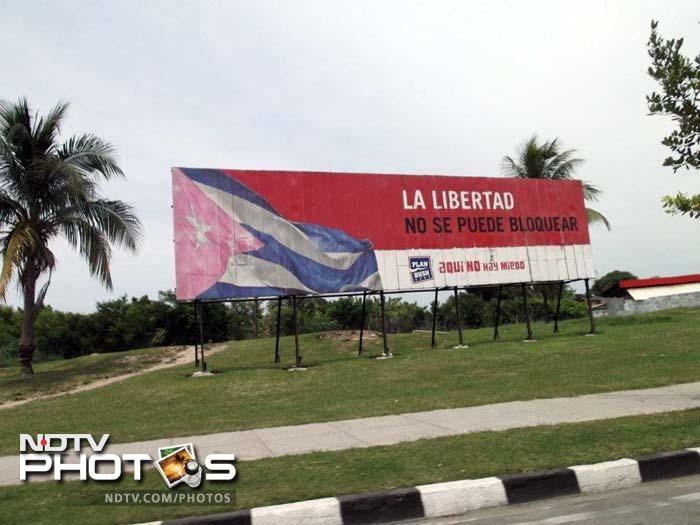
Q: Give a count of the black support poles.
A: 12